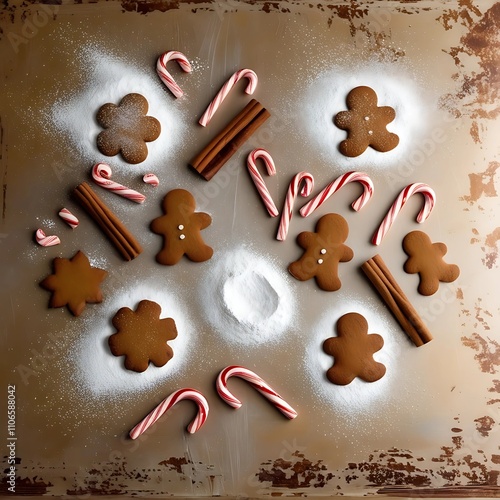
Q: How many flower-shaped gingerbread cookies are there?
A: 2